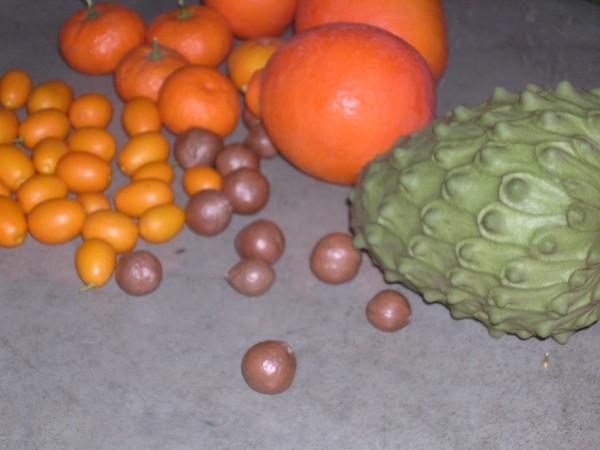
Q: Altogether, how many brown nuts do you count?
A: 12